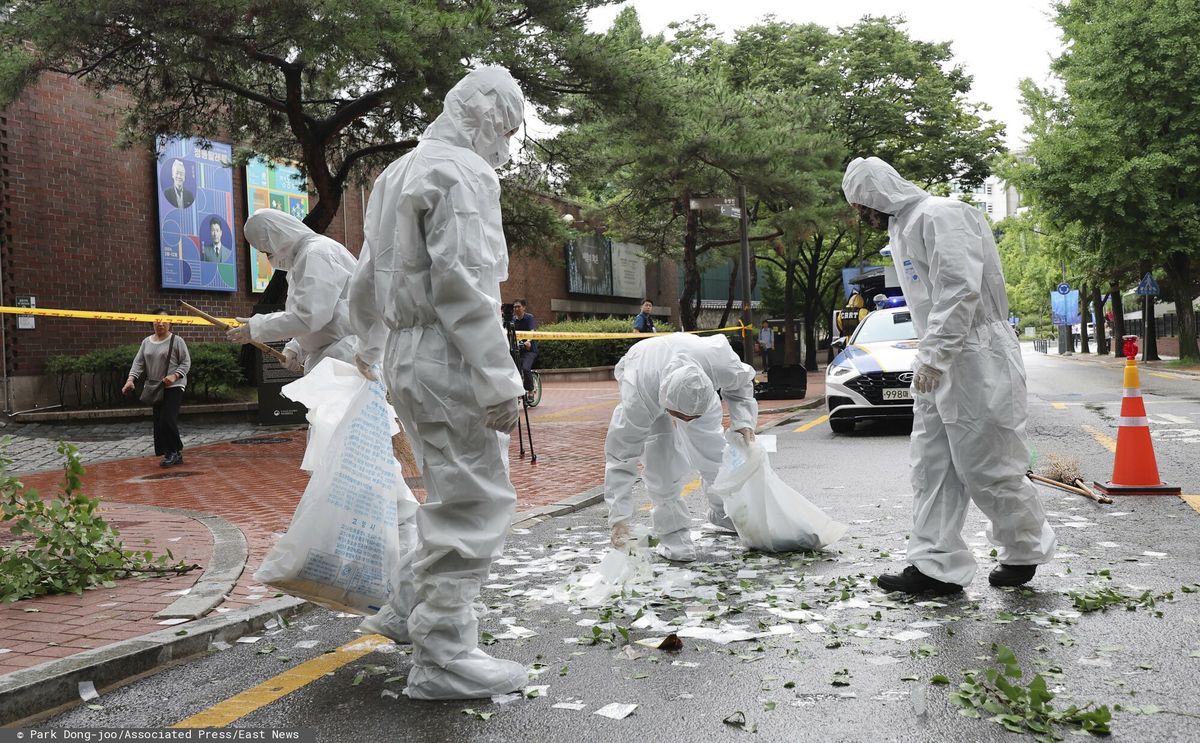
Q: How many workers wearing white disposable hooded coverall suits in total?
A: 4